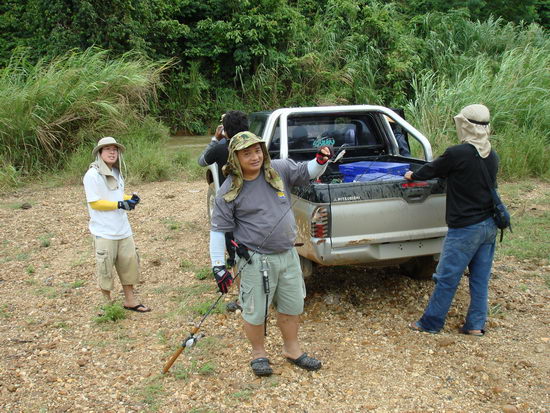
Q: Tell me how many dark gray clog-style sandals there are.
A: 2